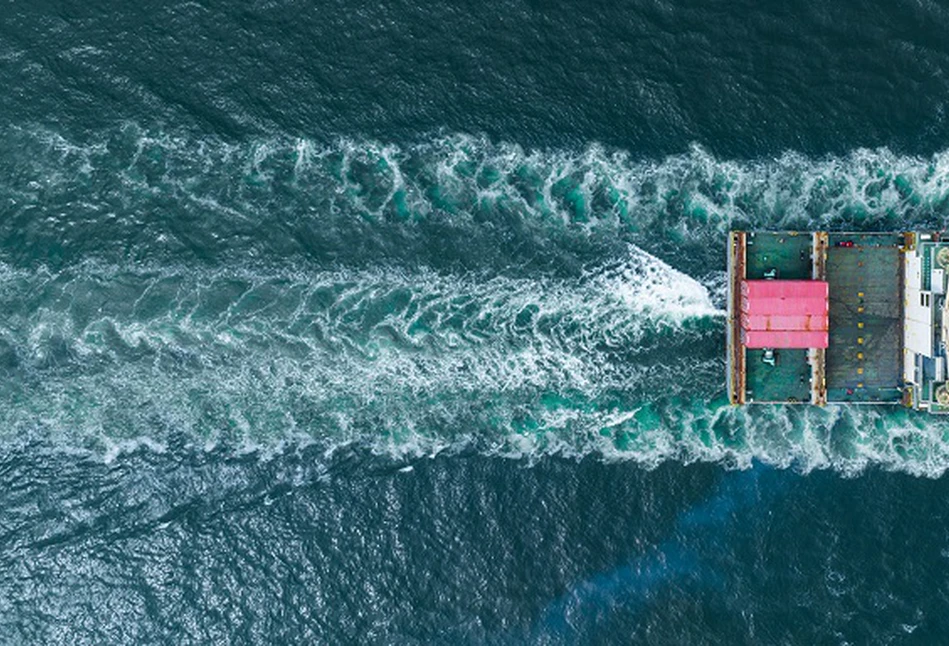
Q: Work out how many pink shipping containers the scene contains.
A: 4